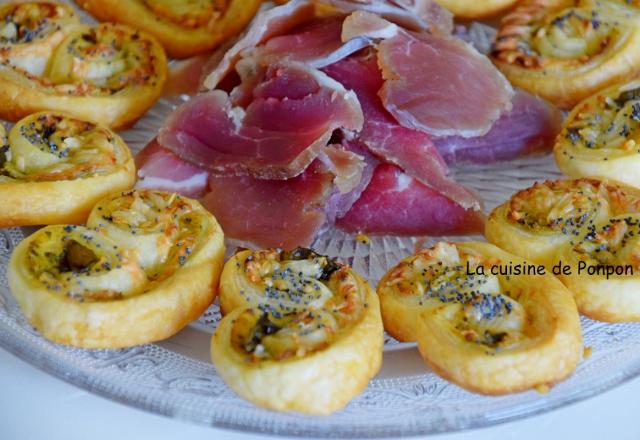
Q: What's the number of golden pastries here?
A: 10